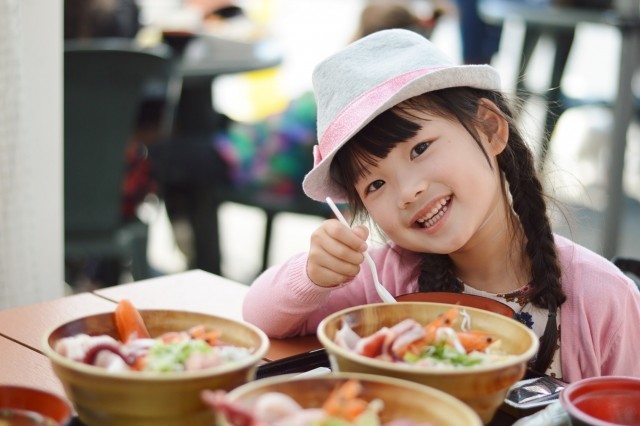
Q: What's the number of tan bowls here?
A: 3